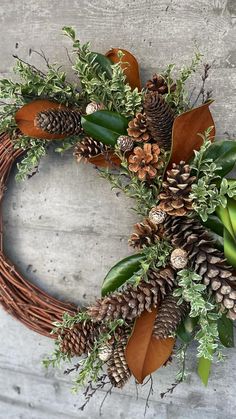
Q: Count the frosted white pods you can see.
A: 5